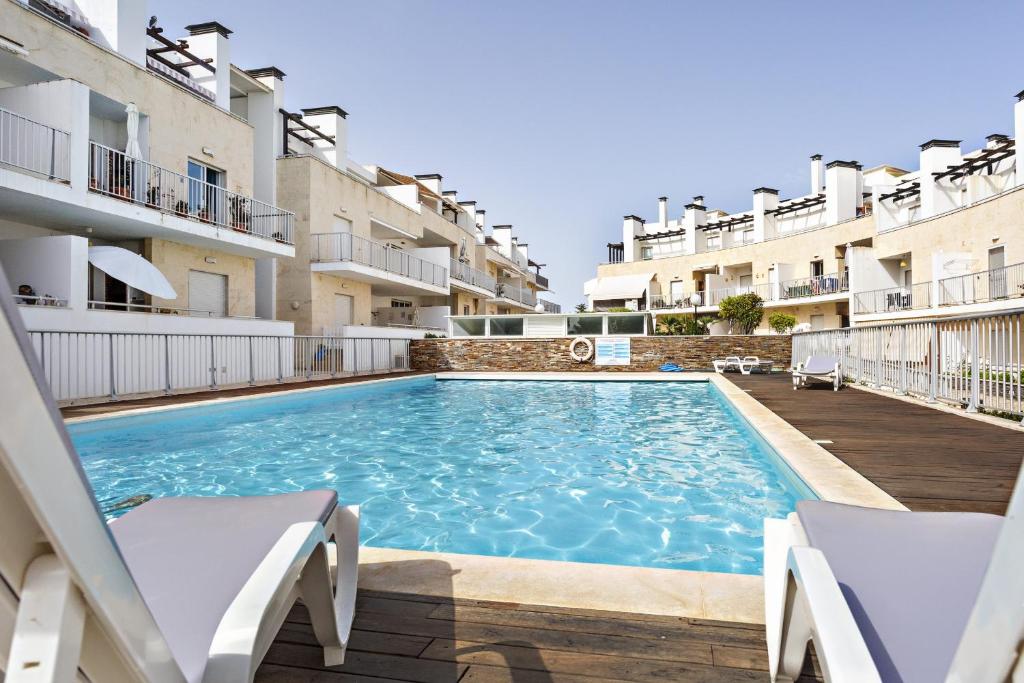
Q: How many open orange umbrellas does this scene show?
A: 0